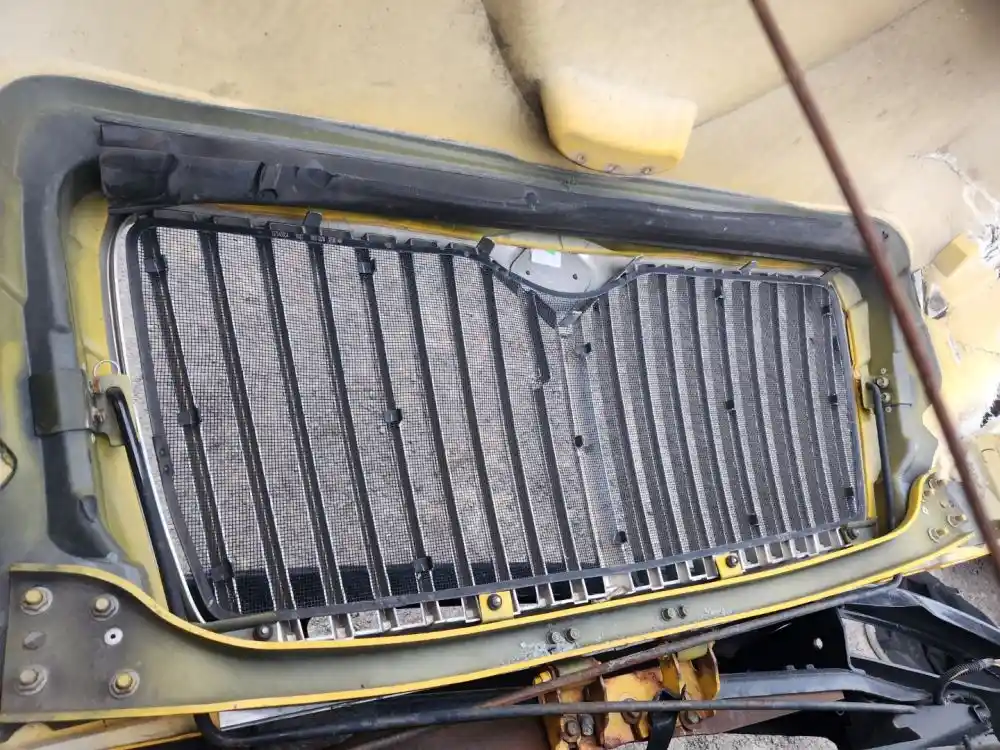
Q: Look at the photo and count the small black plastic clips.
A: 15